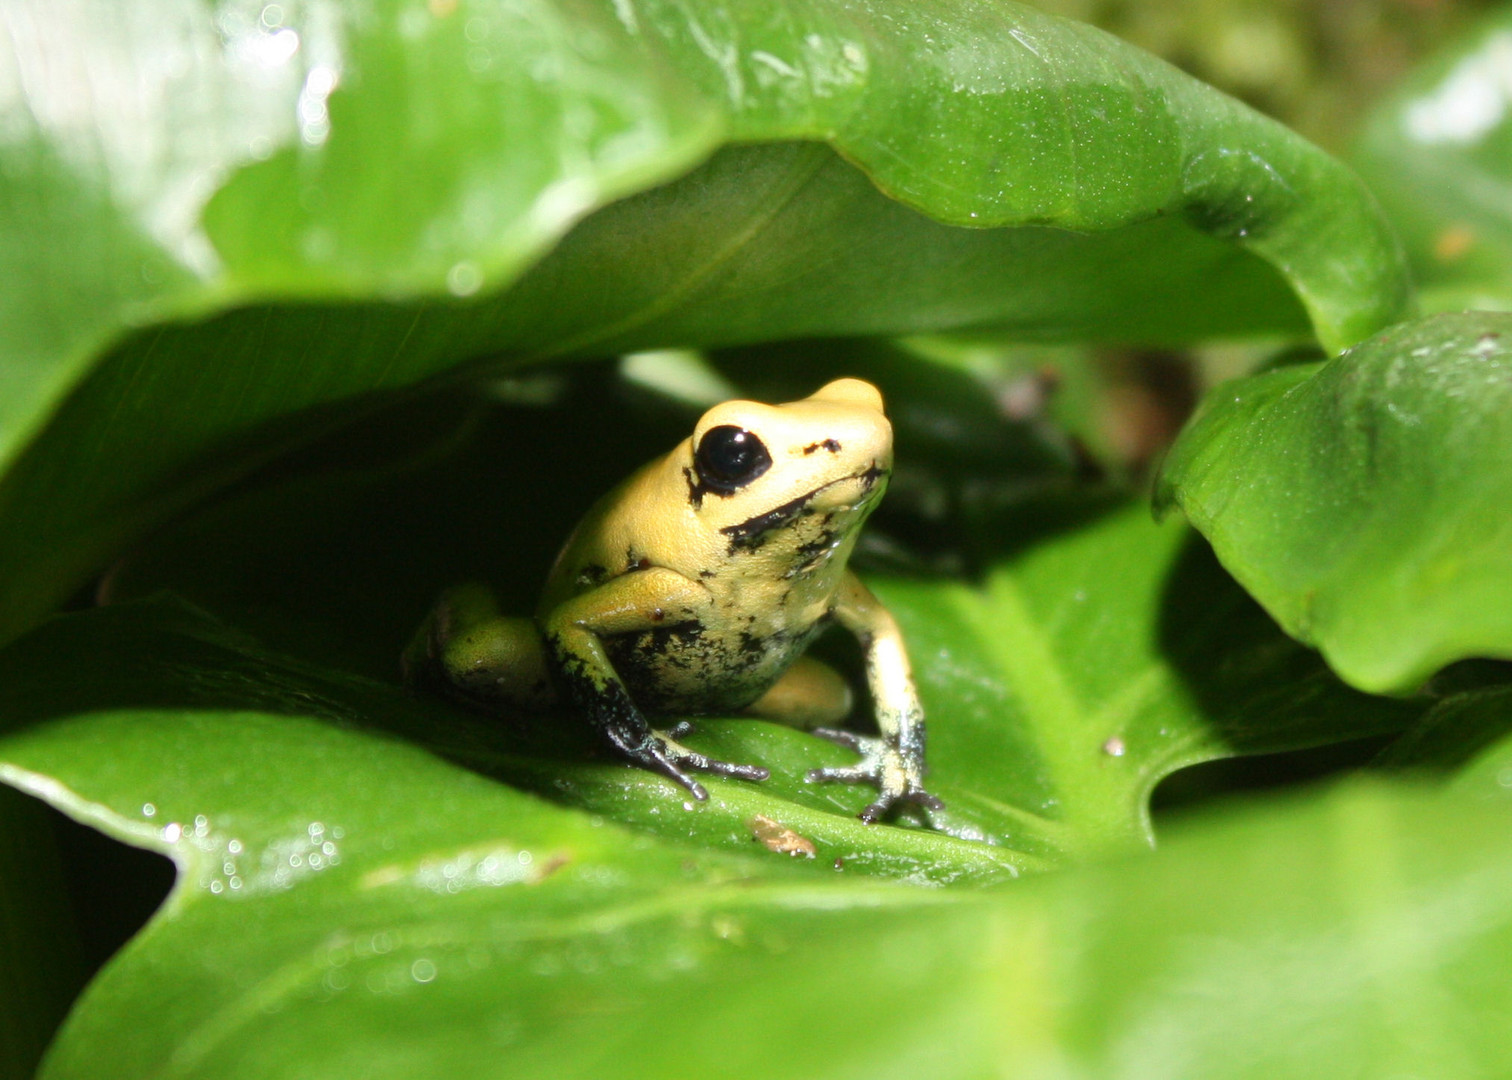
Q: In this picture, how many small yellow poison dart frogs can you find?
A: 1